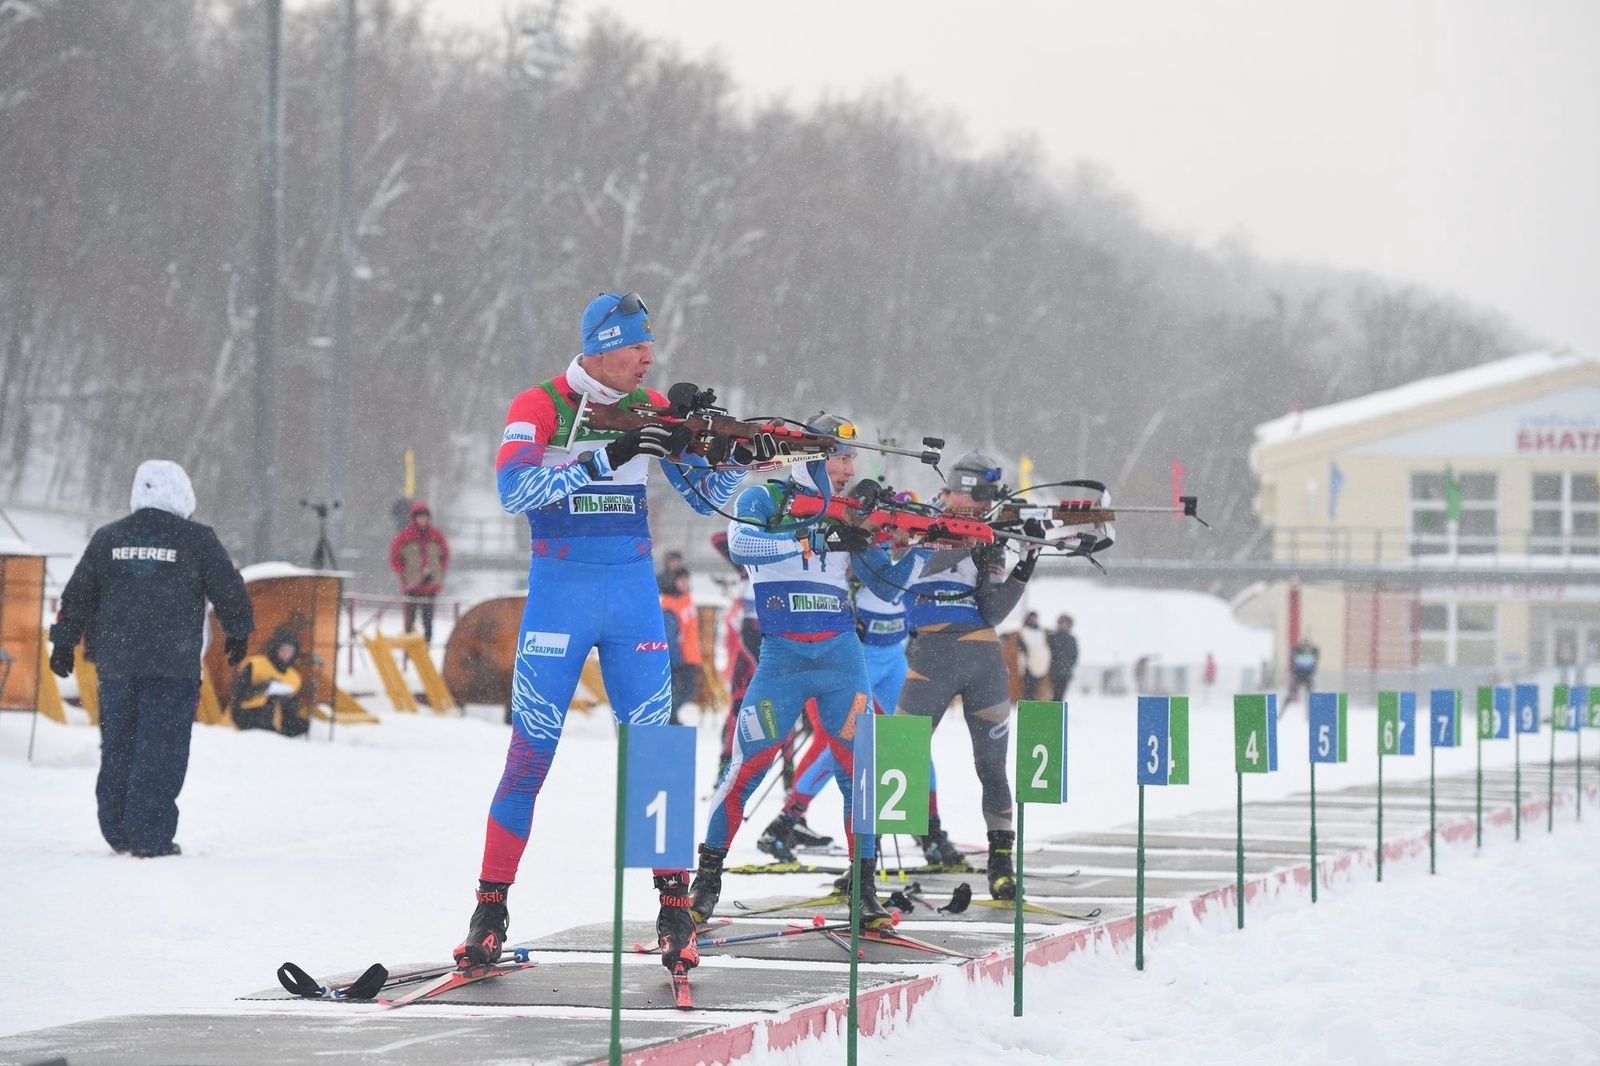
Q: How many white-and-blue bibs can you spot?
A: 4